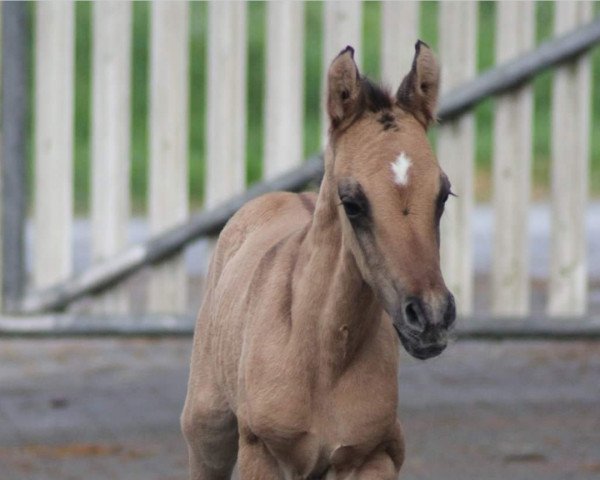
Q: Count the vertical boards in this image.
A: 10